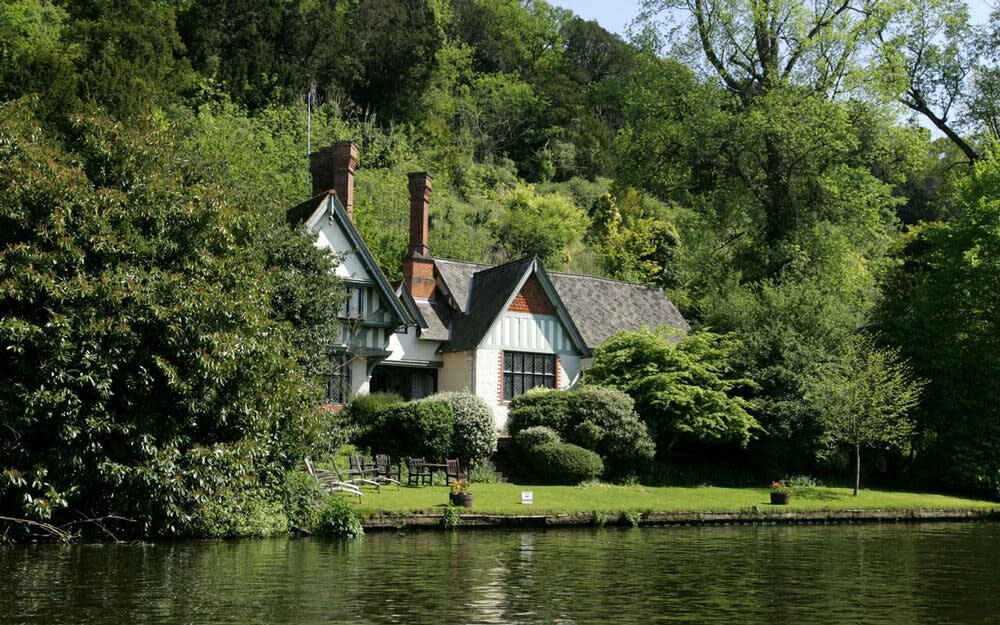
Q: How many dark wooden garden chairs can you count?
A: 4